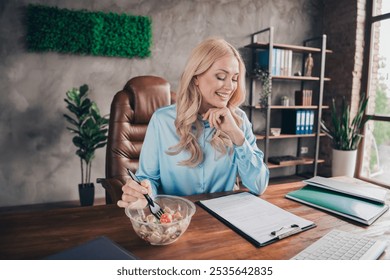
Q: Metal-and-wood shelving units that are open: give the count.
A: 1